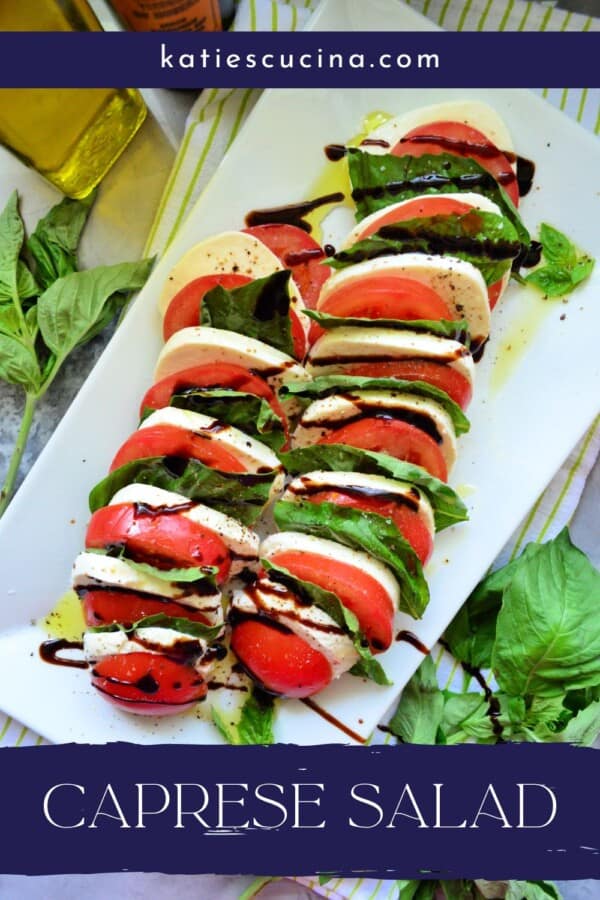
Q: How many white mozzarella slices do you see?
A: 14